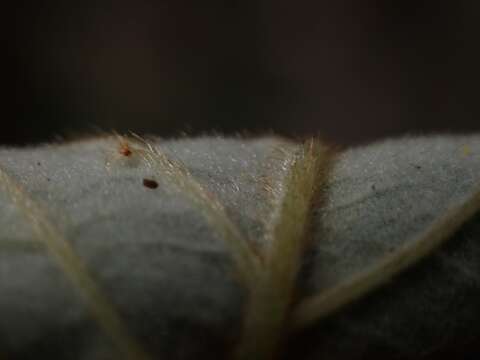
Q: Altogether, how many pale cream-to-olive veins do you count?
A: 4